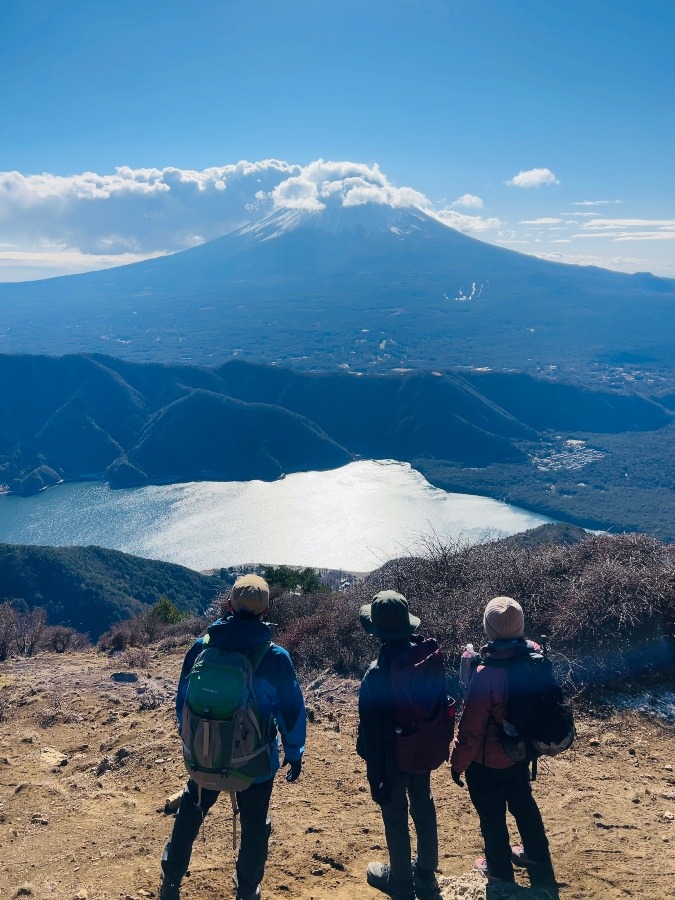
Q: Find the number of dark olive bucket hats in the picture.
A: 1